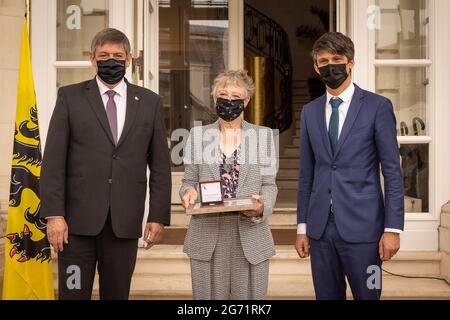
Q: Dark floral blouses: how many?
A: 1